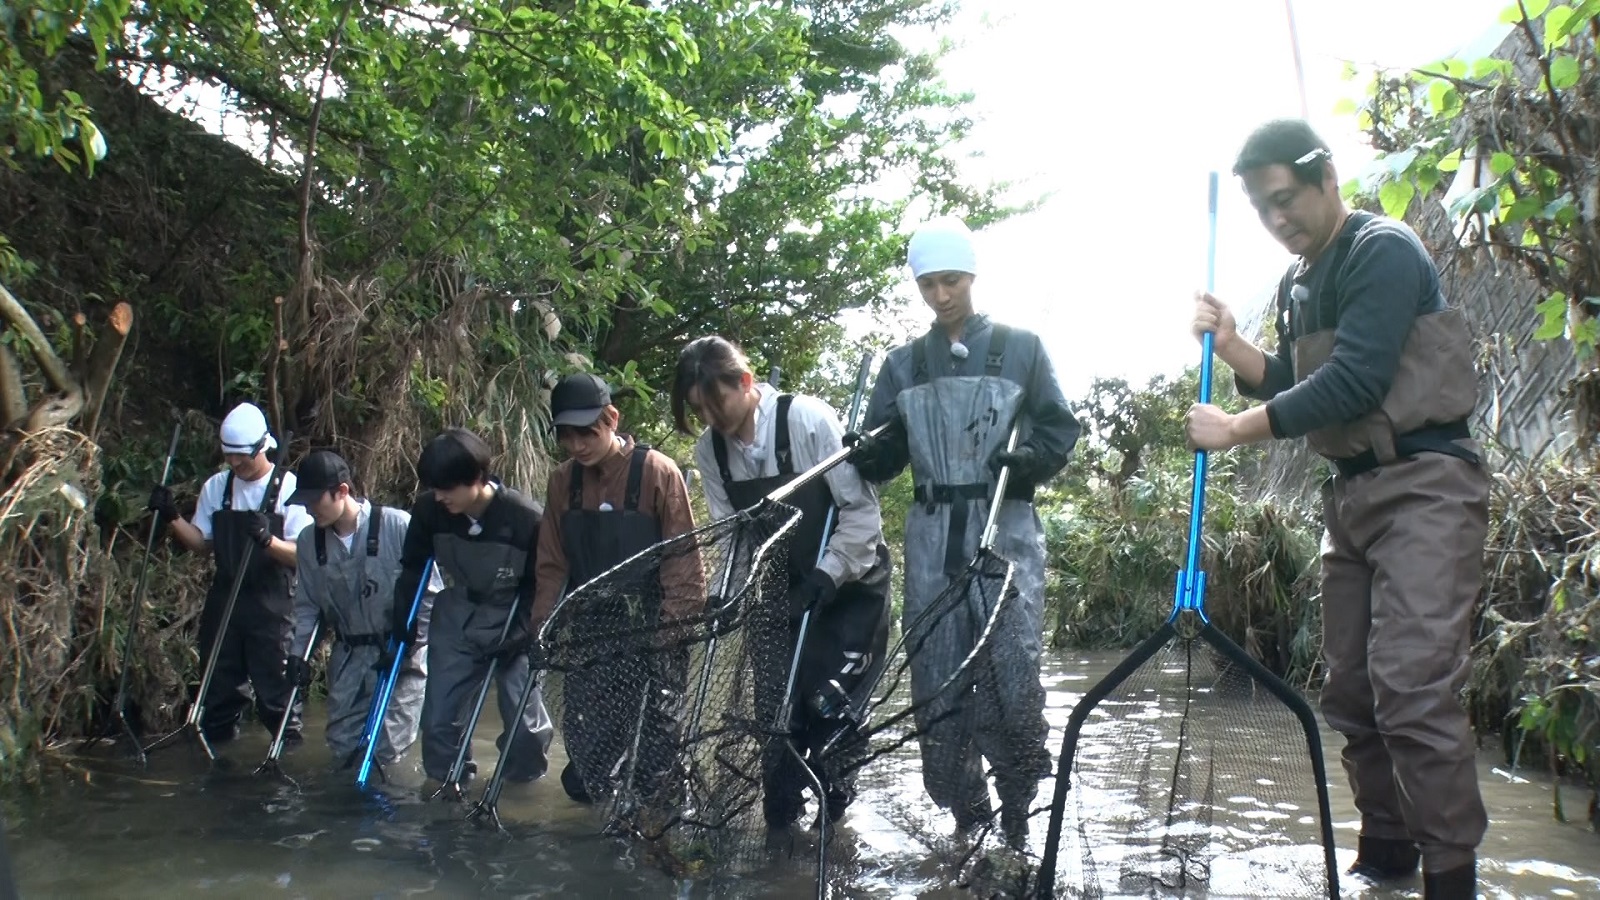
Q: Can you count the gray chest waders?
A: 3